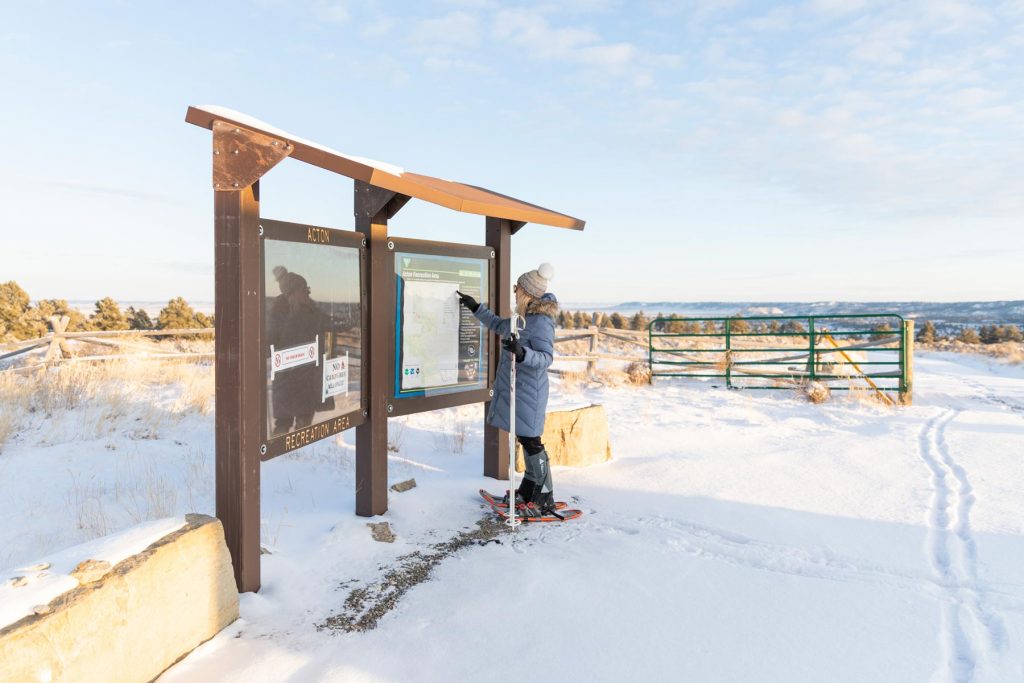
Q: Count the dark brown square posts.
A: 3